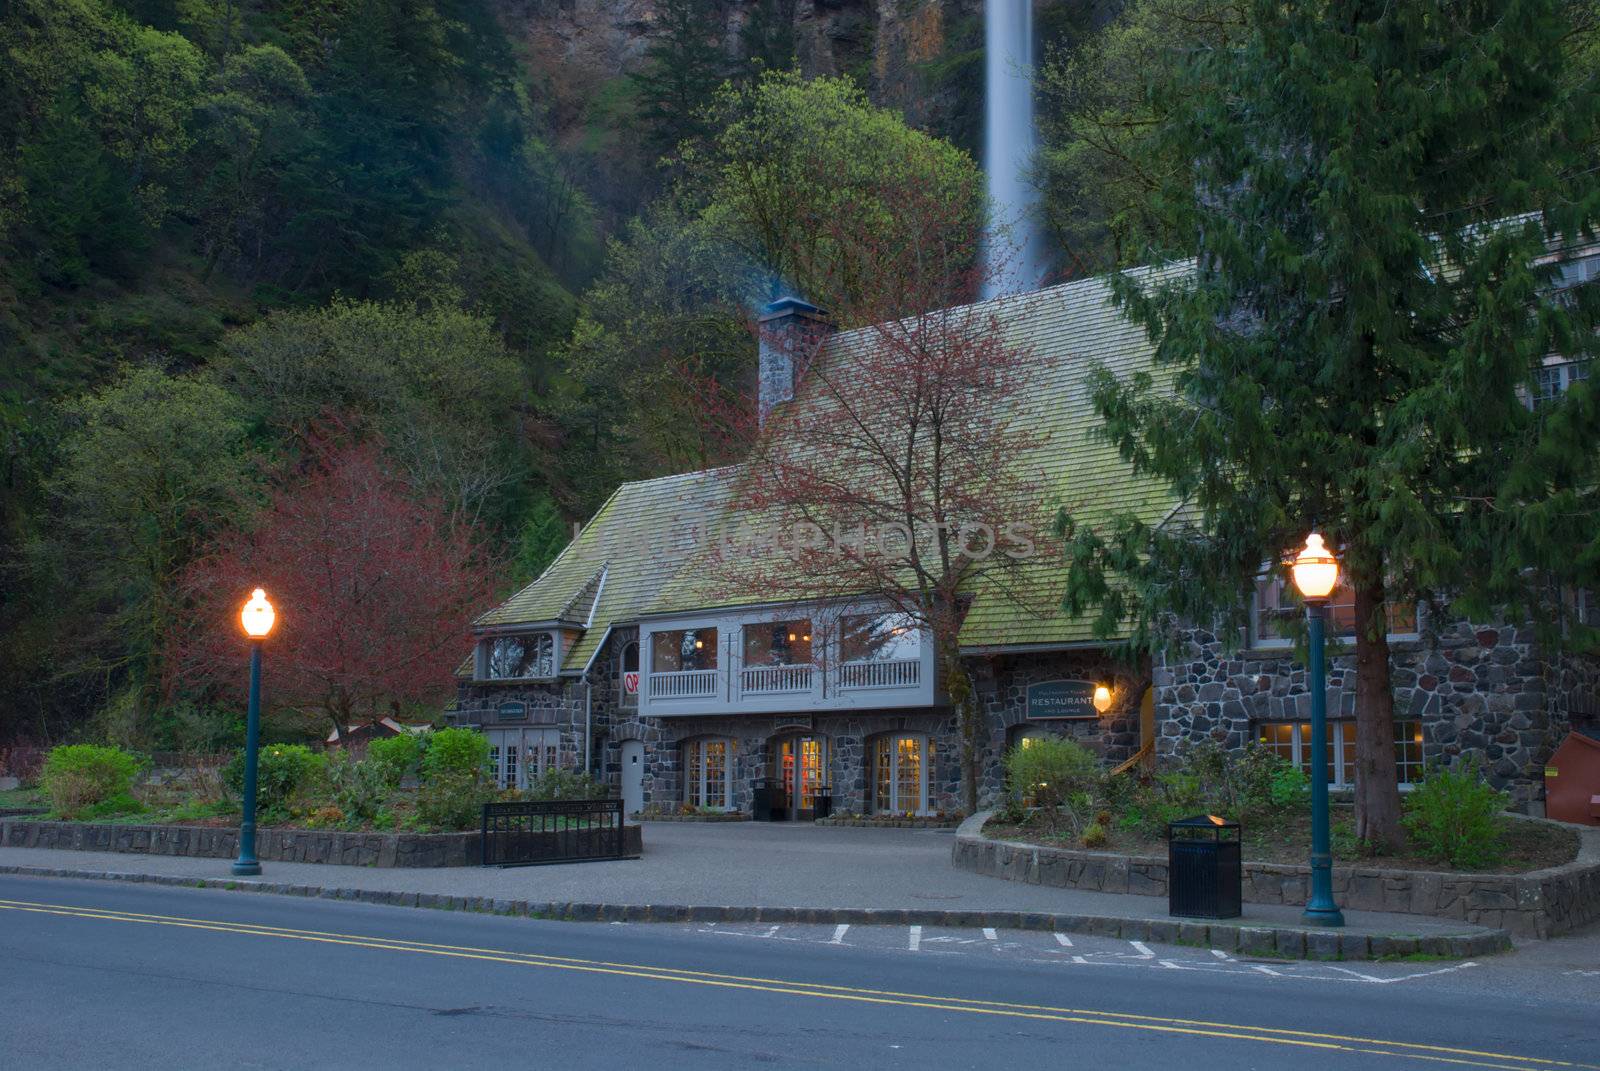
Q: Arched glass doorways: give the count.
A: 3